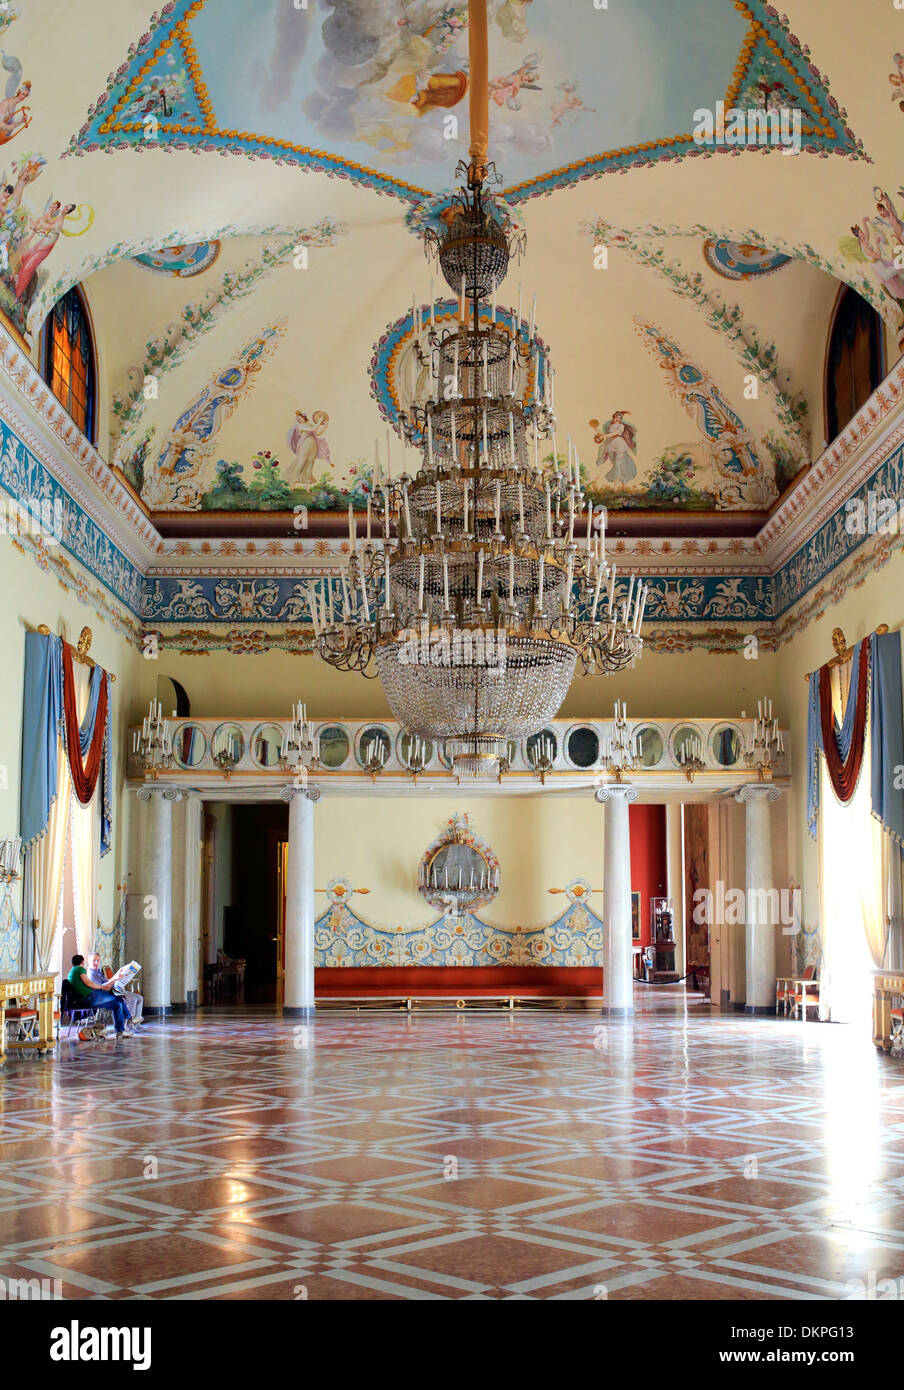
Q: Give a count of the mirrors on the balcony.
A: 13